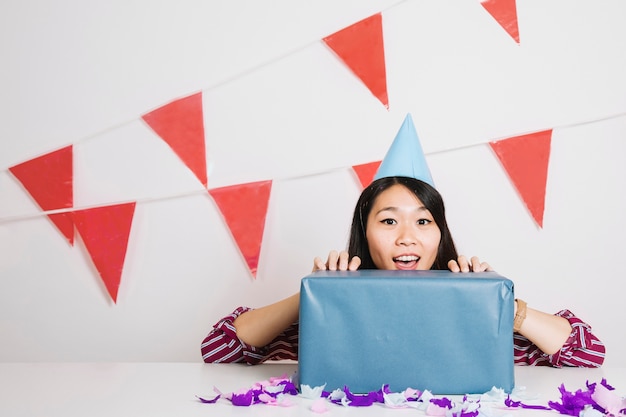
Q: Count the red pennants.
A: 8